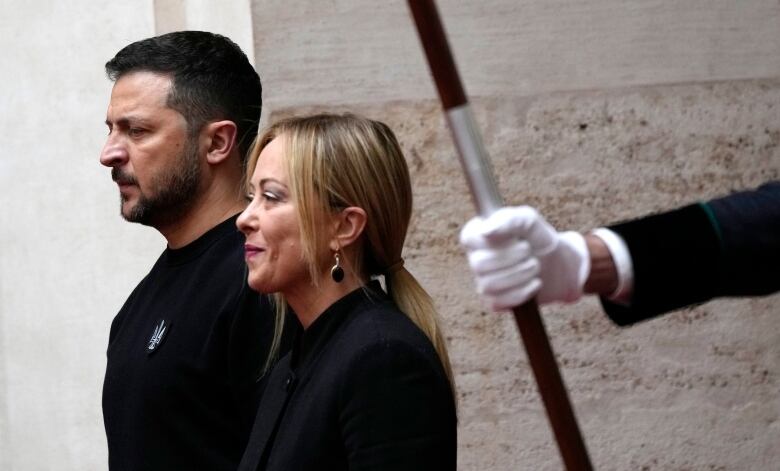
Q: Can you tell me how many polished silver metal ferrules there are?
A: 1